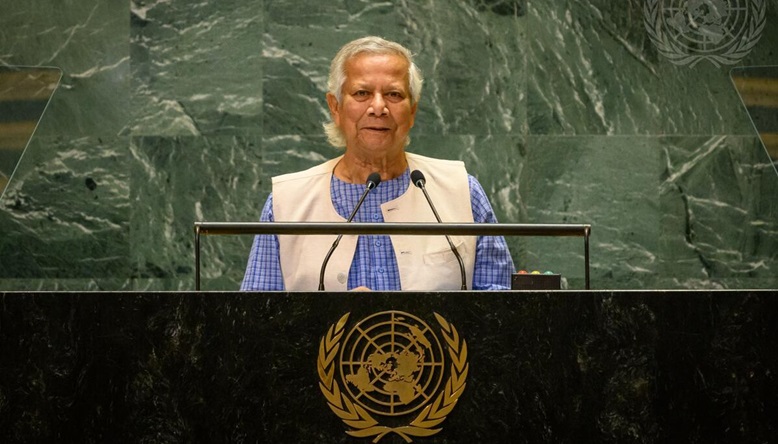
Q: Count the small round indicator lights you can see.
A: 3